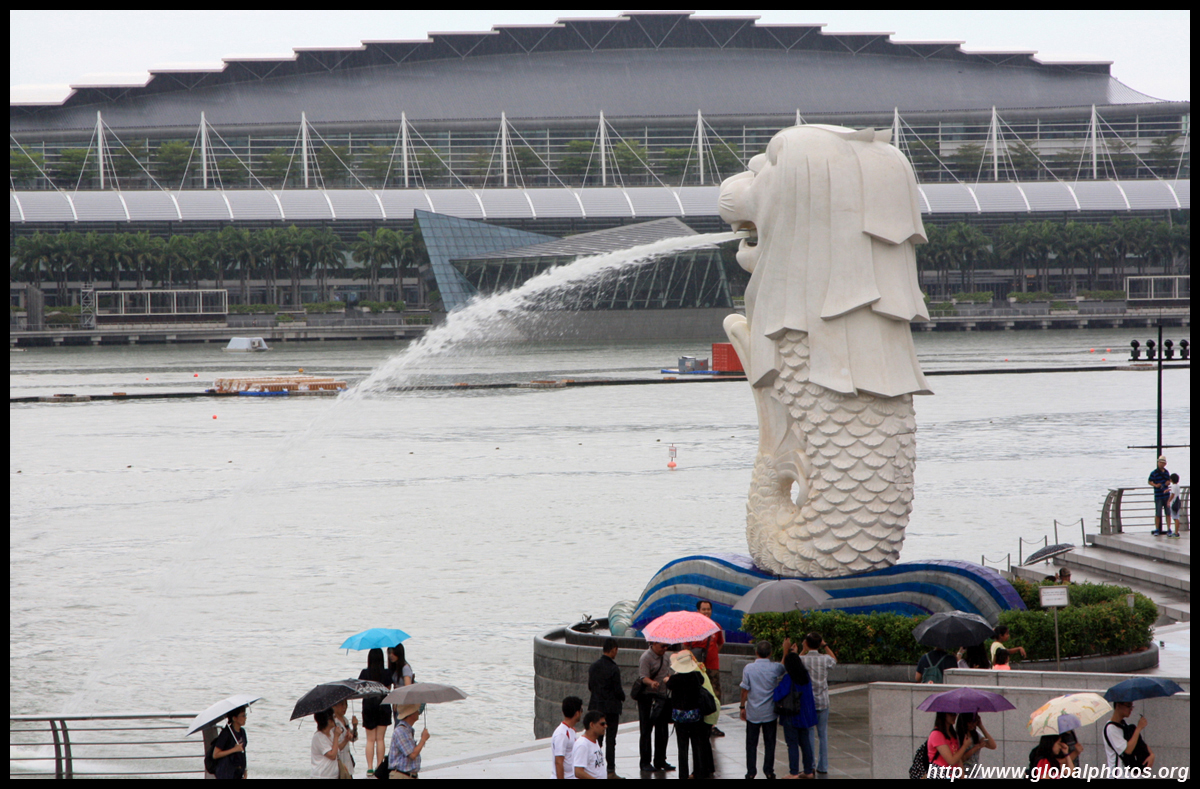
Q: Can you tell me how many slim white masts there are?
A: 11